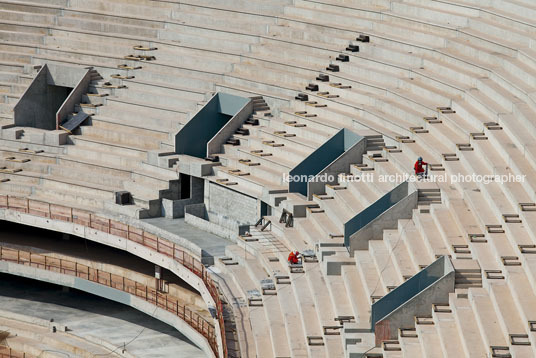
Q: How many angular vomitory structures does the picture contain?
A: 5